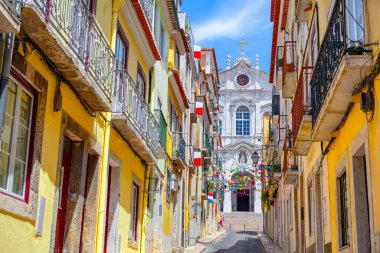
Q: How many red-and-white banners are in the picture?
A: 3